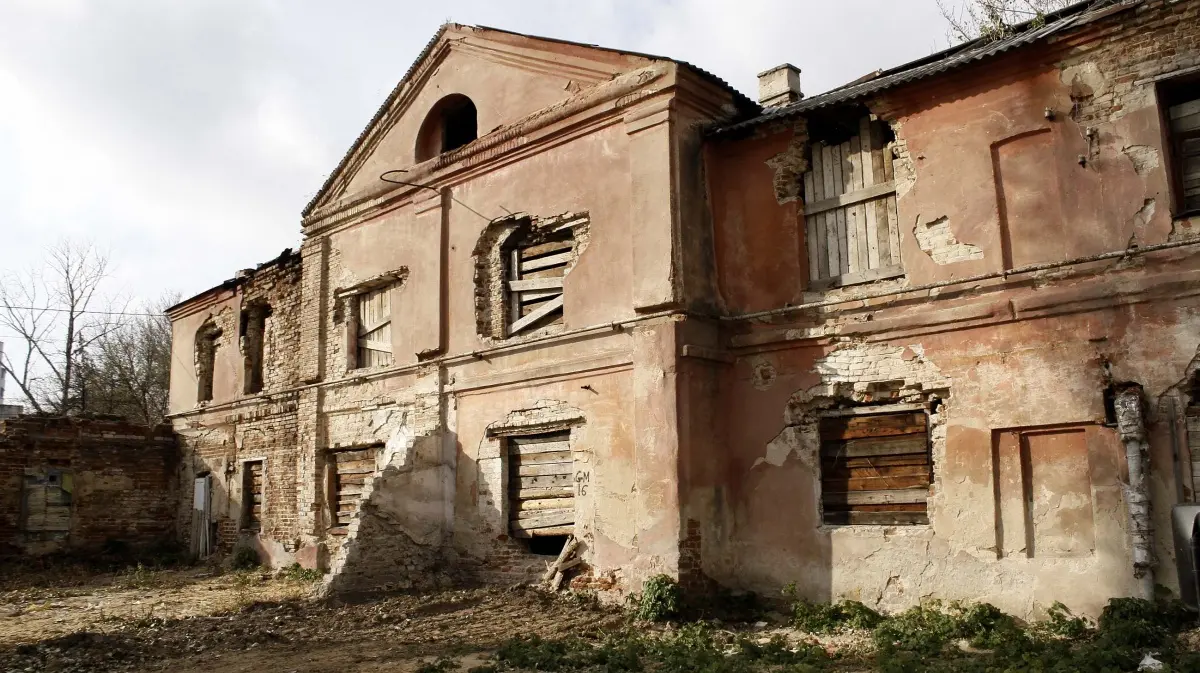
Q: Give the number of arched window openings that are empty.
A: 1